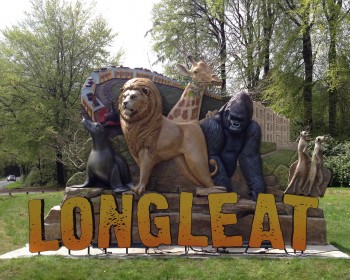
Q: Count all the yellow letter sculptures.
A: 8